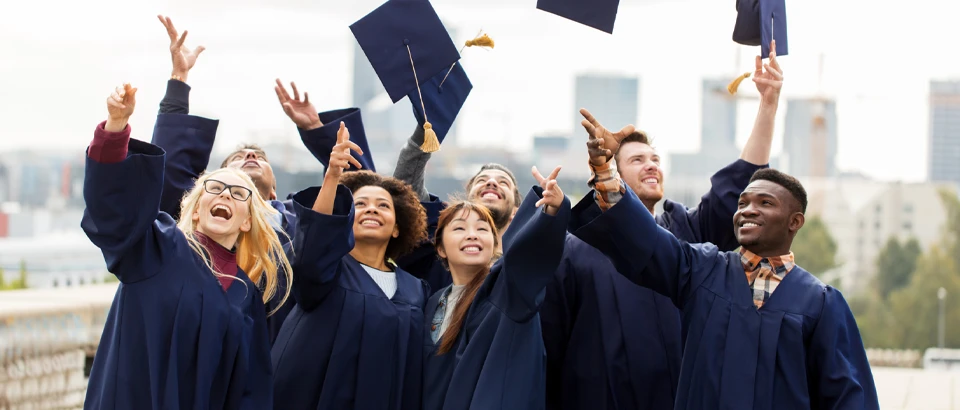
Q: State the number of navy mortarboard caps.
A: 4